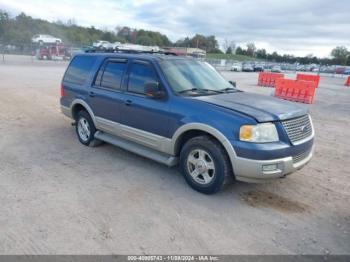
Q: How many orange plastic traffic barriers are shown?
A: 4